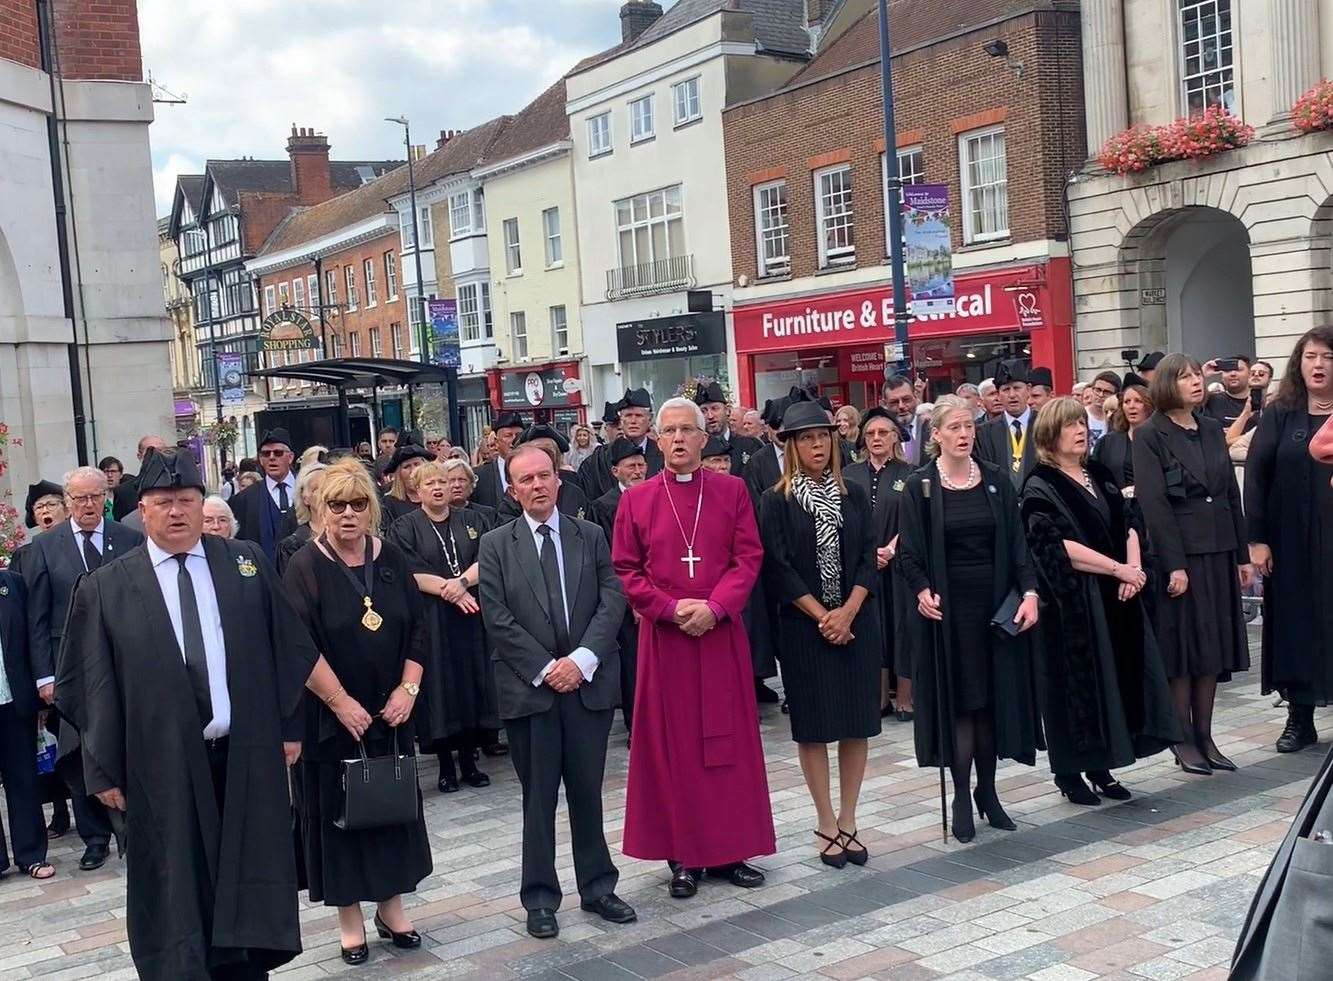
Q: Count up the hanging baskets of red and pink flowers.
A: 2